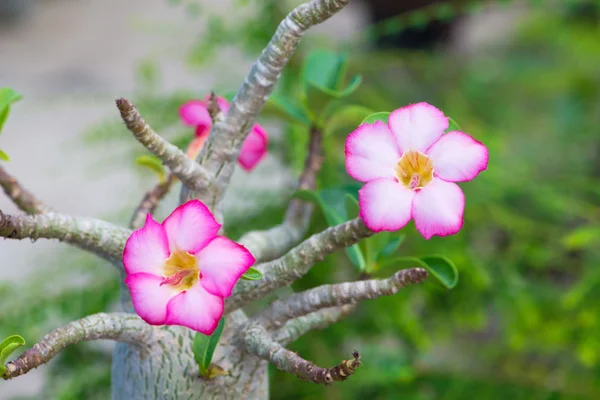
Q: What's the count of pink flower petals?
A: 13